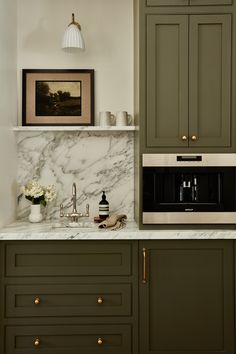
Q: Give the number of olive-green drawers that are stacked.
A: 3